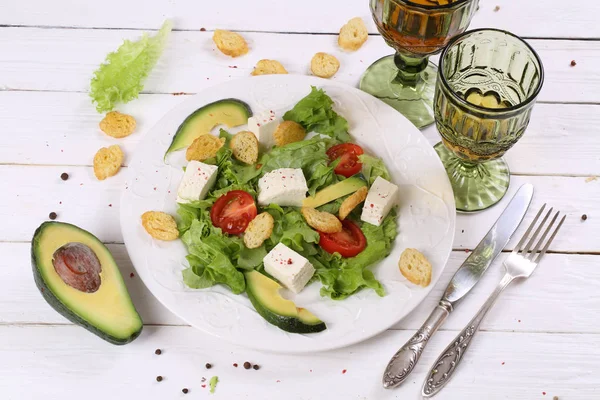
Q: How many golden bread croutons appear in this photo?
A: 14